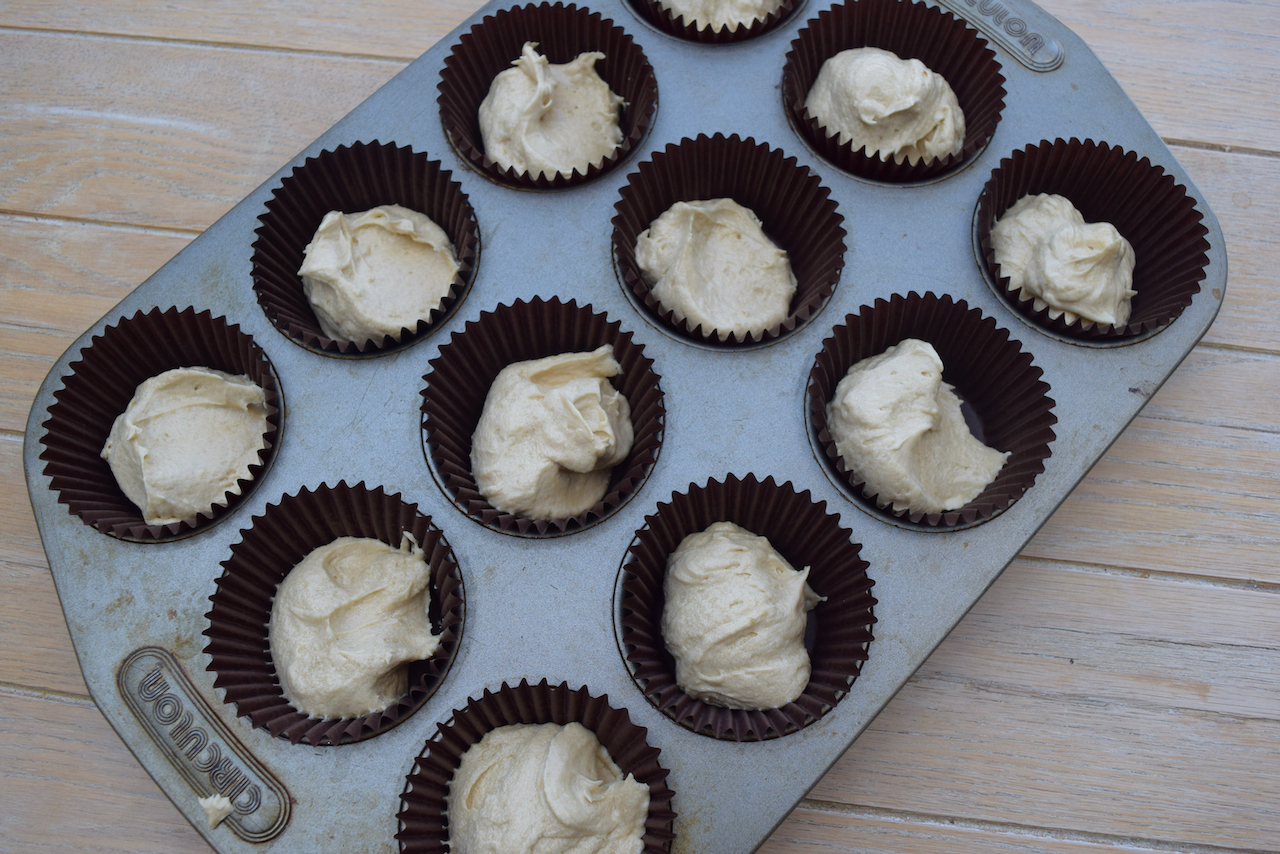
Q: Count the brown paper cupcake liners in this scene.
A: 12